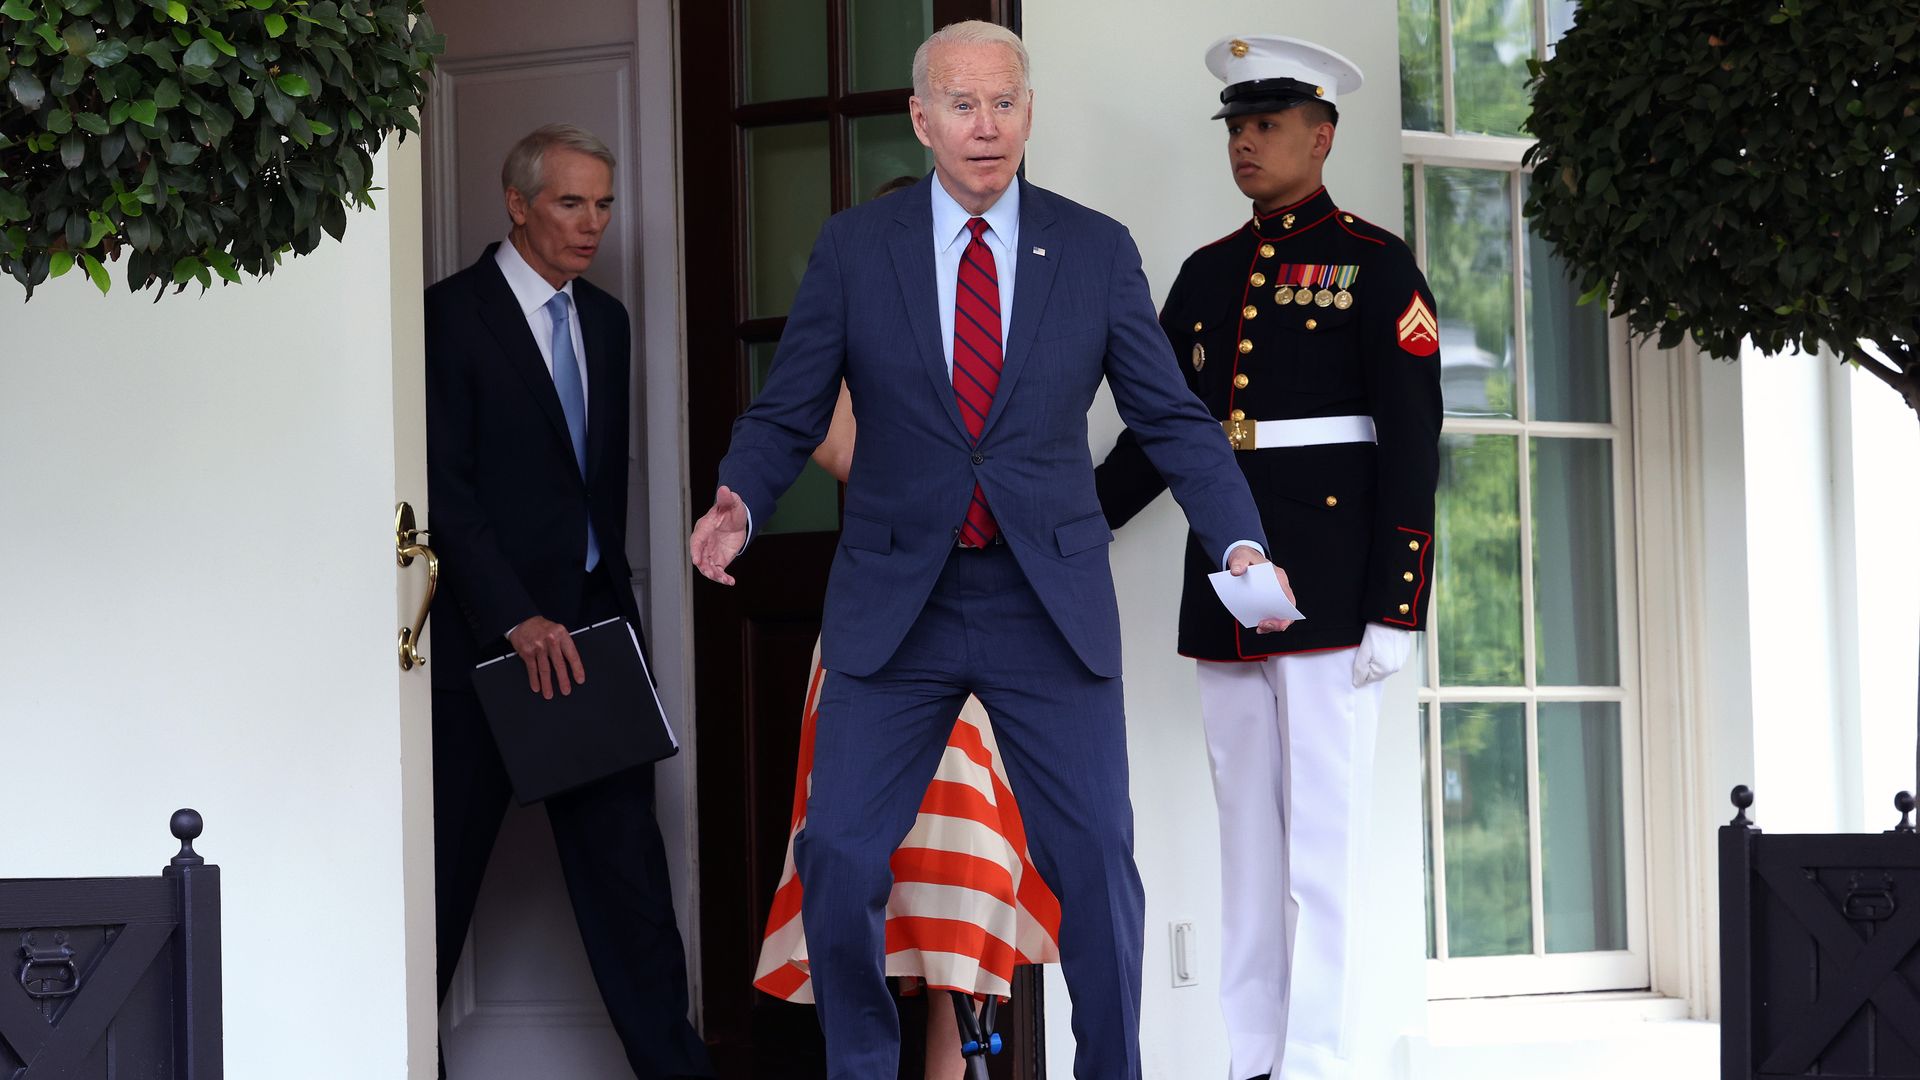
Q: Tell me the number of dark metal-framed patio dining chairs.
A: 0